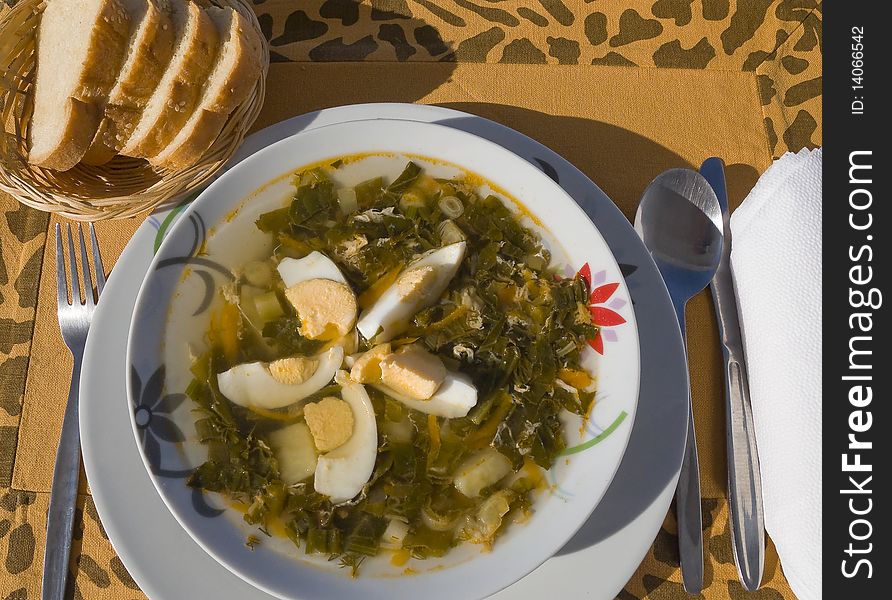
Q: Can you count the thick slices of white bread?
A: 4